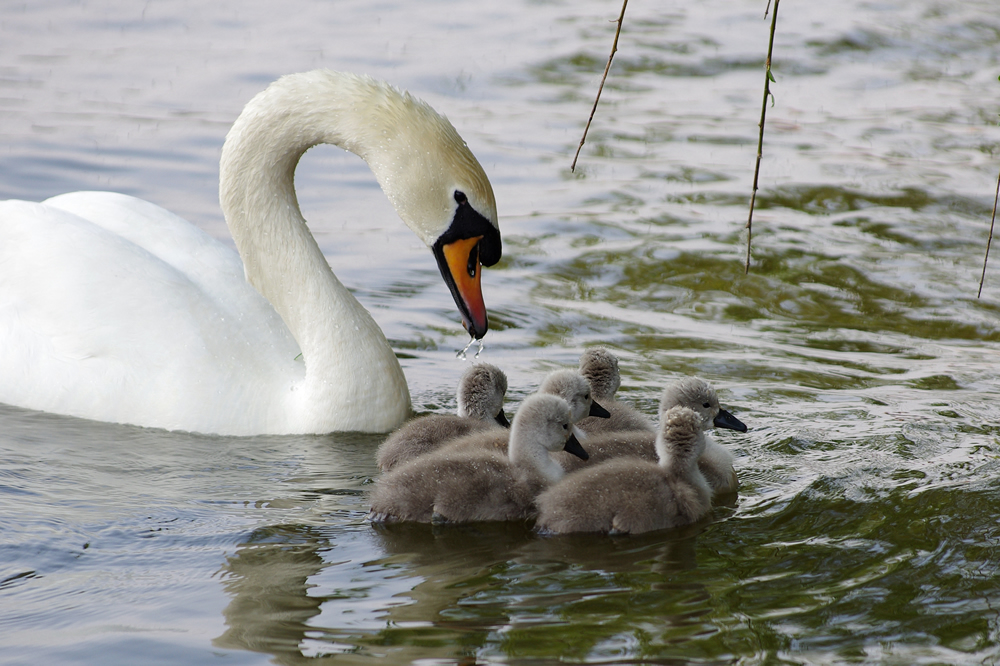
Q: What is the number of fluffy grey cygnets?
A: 6